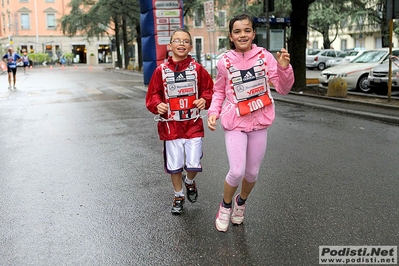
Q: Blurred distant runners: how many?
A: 2